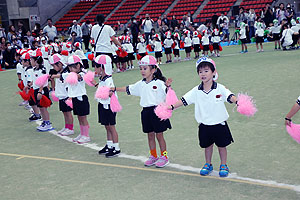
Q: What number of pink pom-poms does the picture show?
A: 11